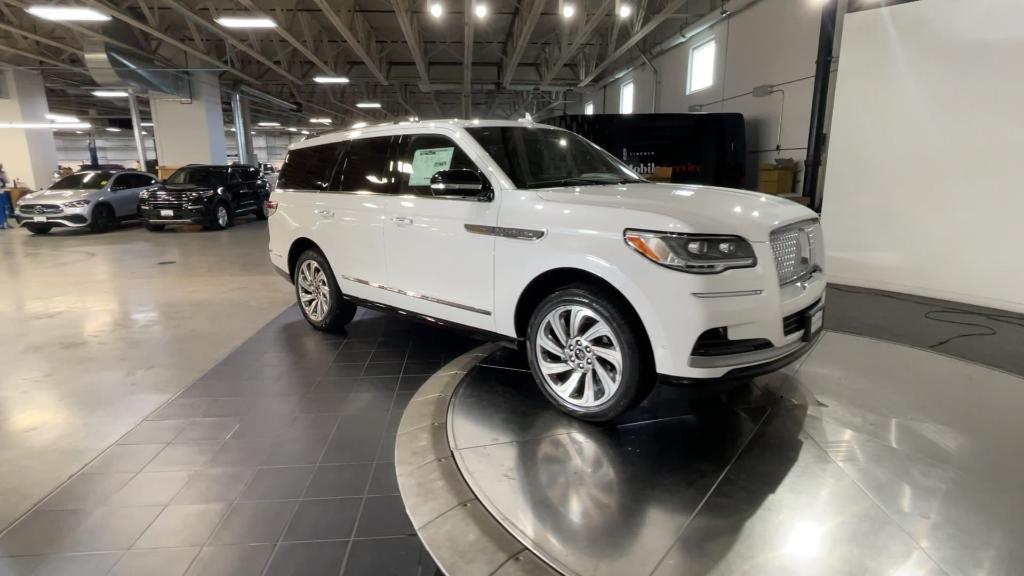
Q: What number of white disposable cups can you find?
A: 0